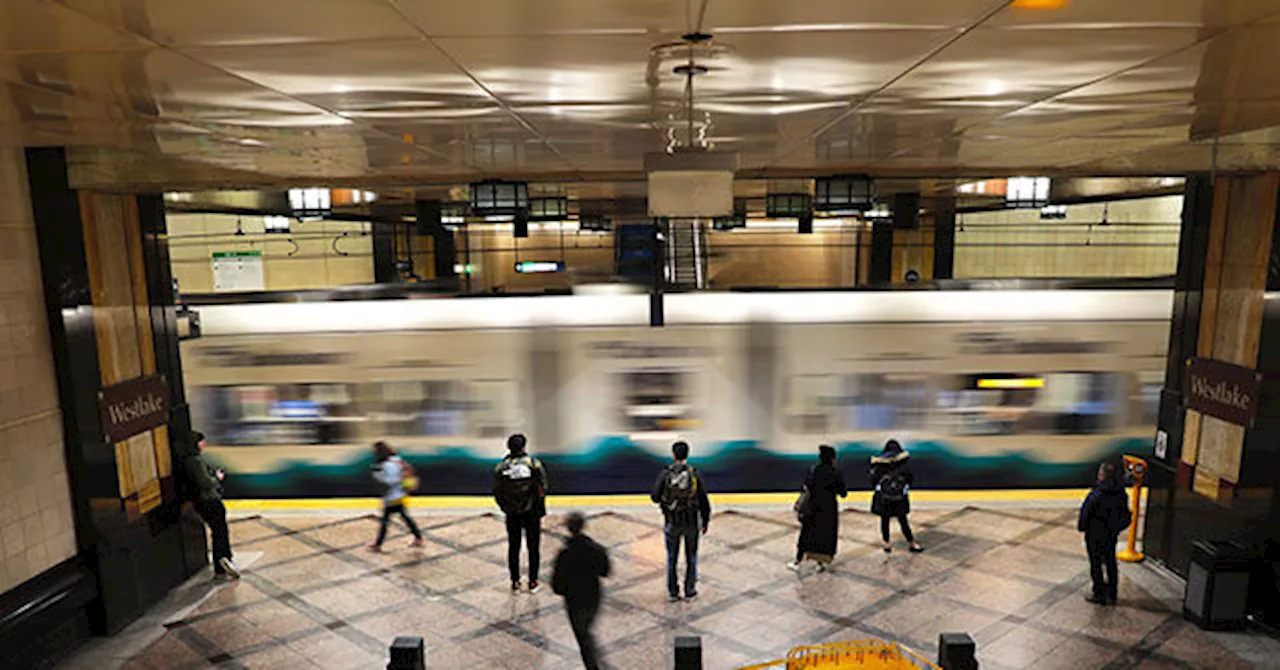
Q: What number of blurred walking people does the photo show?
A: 2